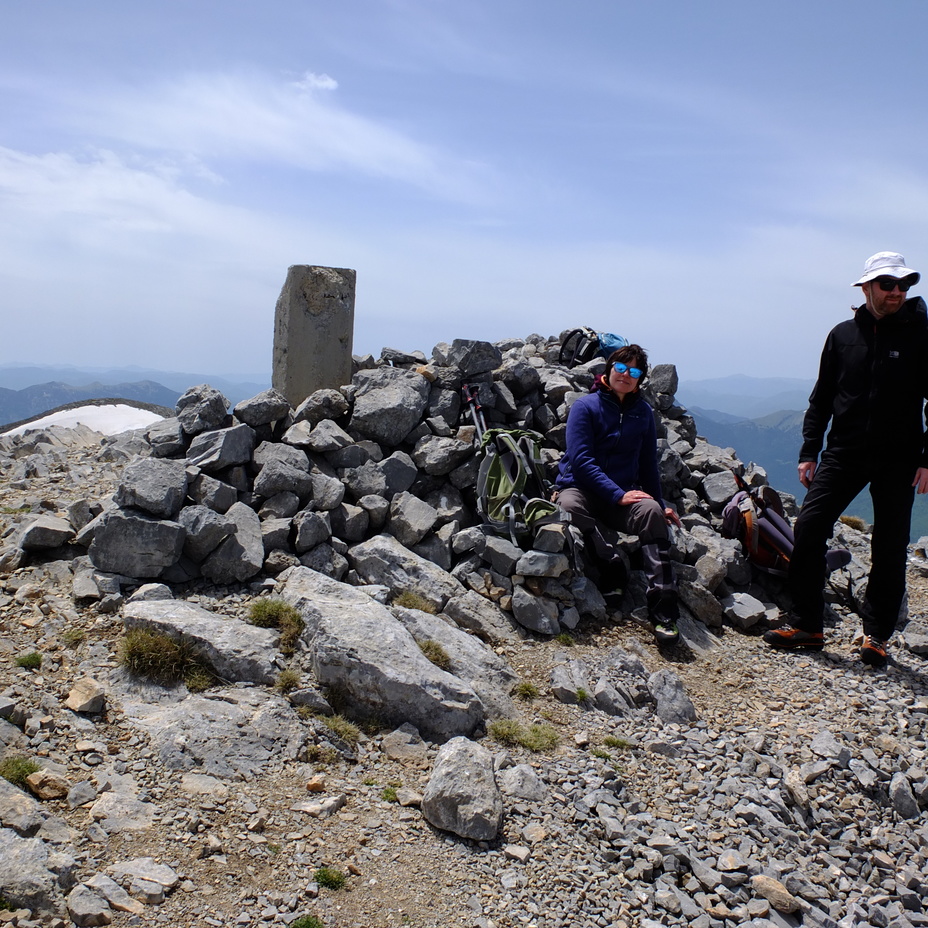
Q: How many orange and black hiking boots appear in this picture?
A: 2